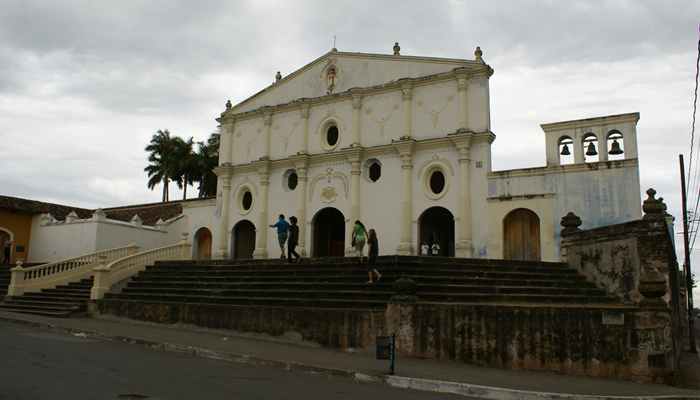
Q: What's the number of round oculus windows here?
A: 5